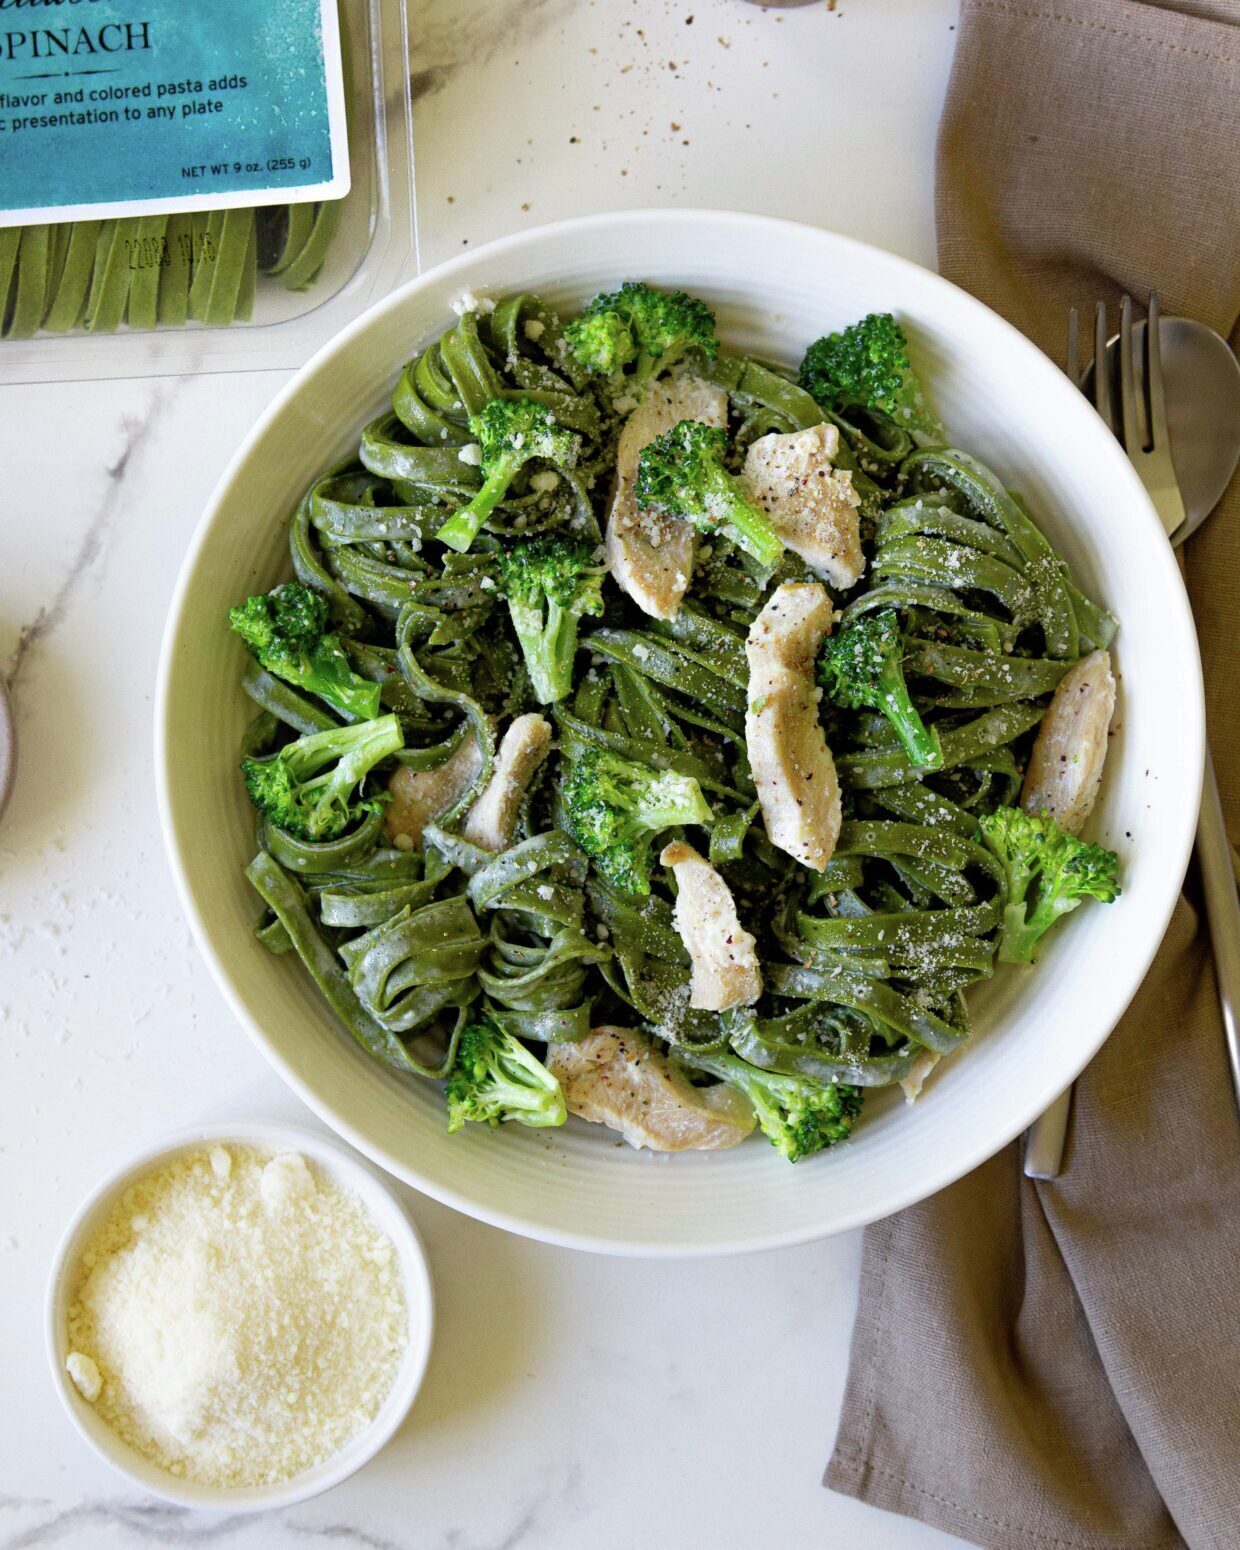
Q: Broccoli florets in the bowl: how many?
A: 12